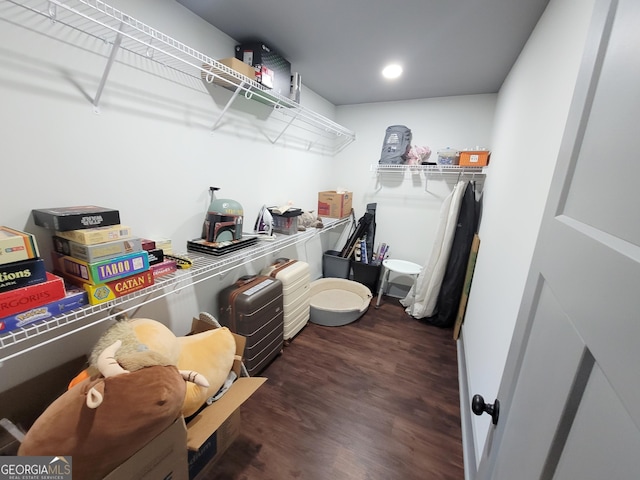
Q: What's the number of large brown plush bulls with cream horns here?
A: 1